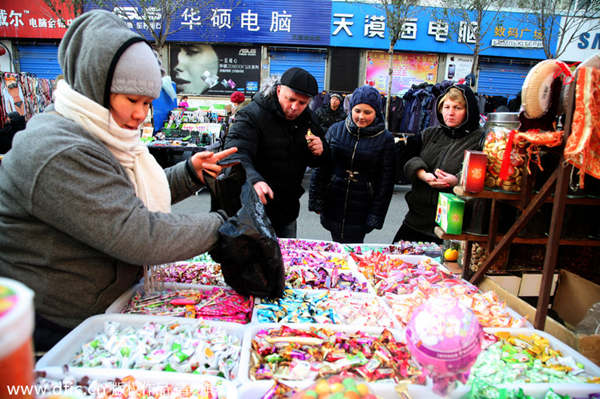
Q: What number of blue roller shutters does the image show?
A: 3